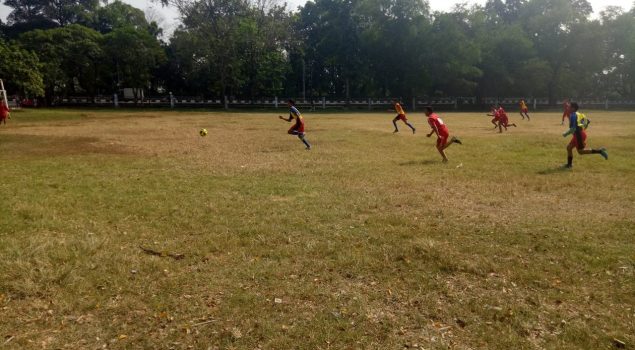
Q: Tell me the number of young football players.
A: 9